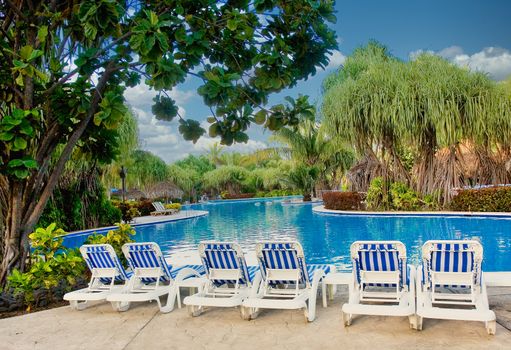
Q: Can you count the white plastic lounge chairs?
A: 6